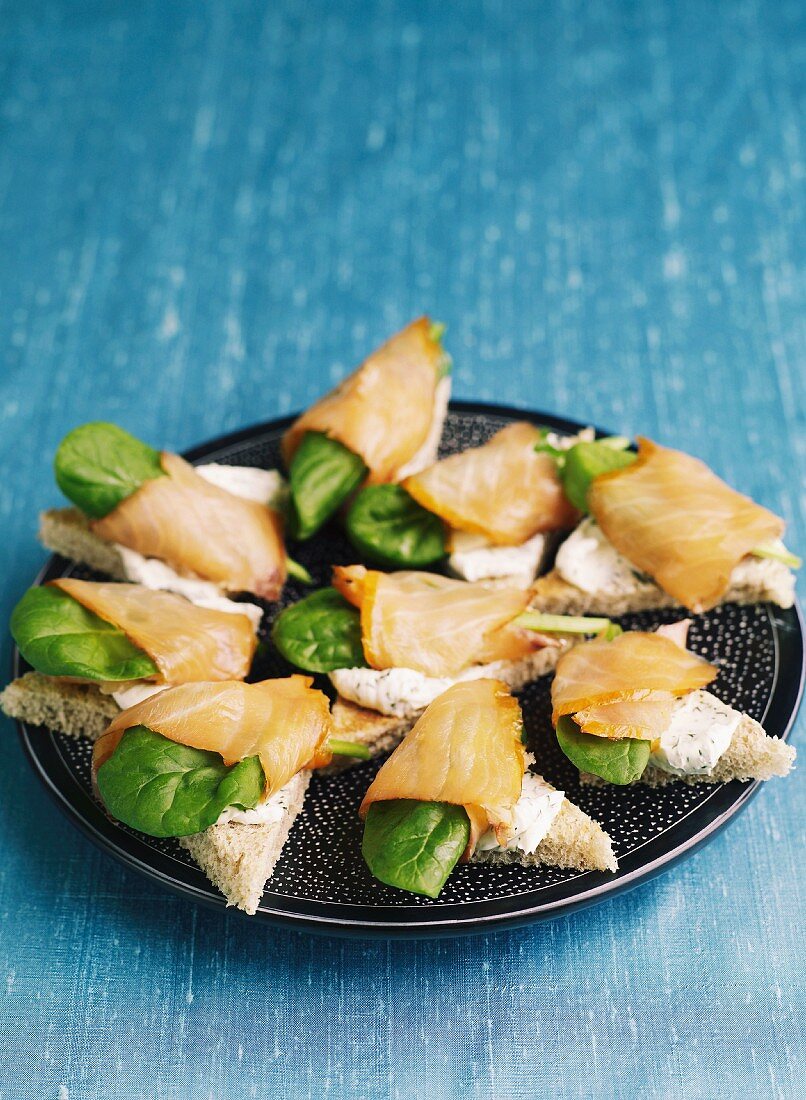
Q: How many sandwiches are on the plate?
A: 9